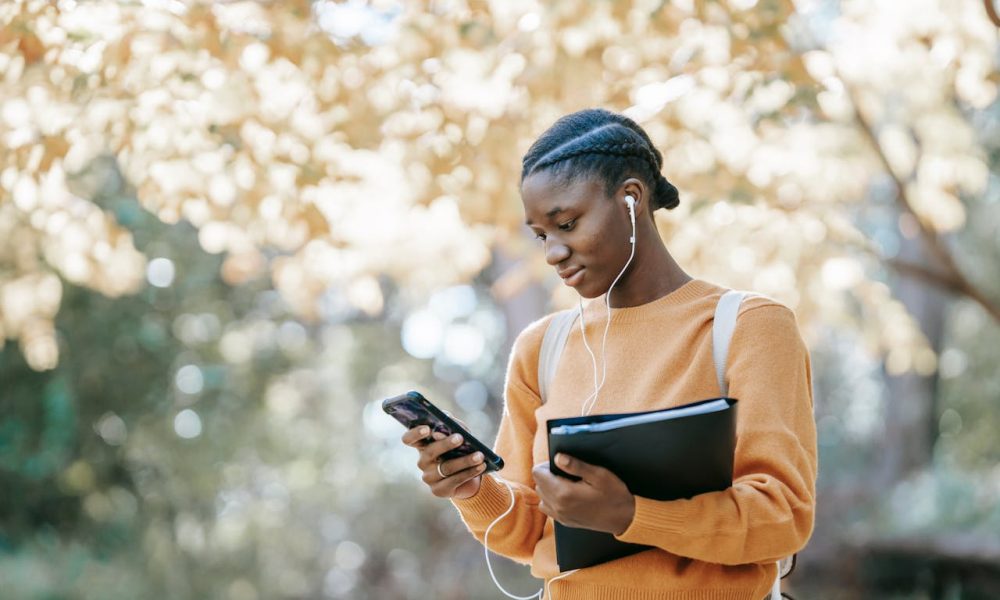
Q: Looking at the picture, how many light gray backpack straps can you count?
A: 2